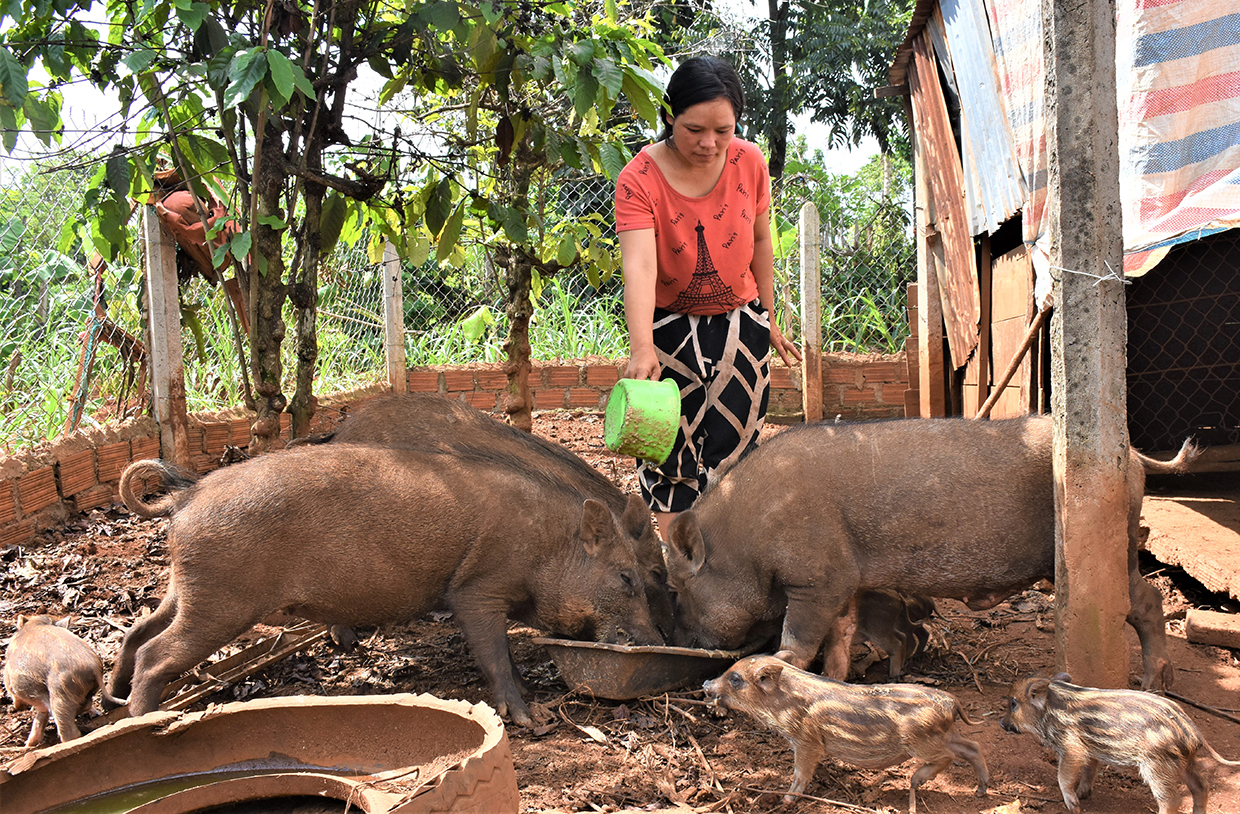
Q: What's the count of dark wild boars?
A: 3